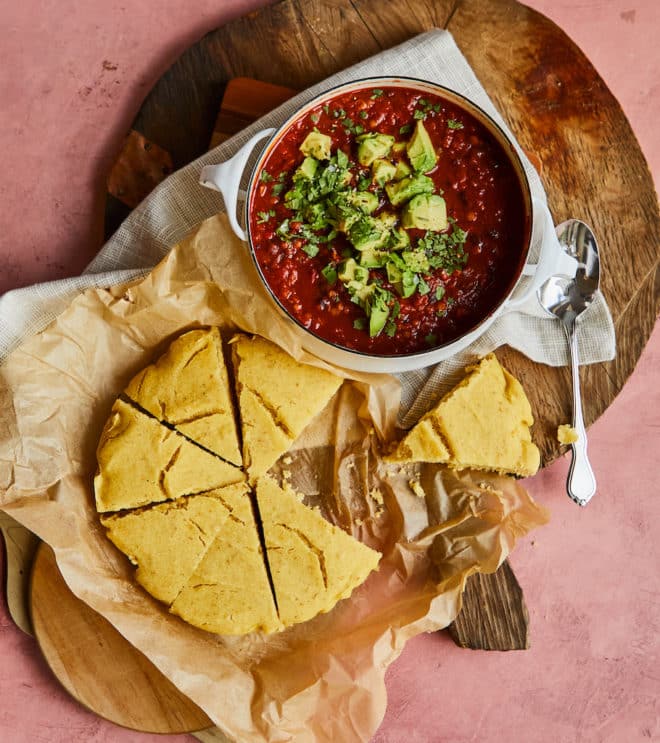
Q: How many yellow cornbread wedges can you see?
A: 7